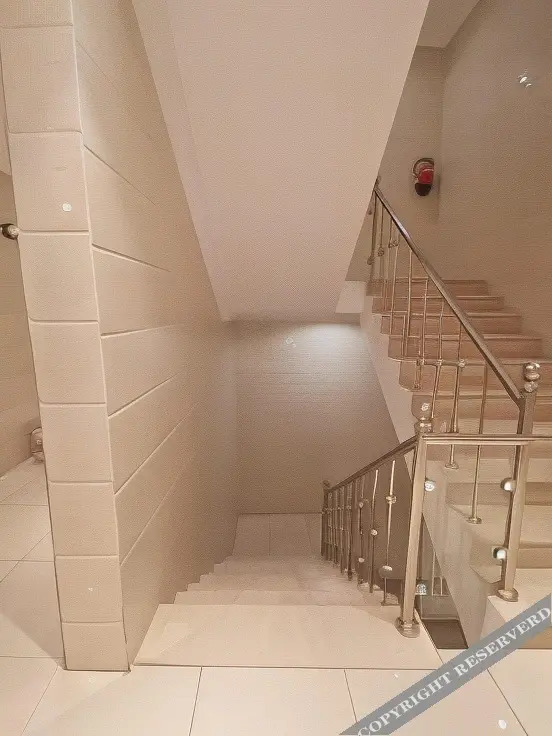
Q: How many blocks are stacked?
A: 9